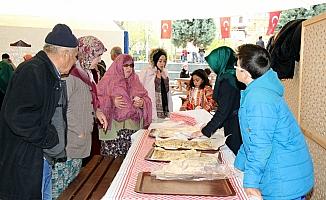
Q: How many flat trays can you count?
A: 4